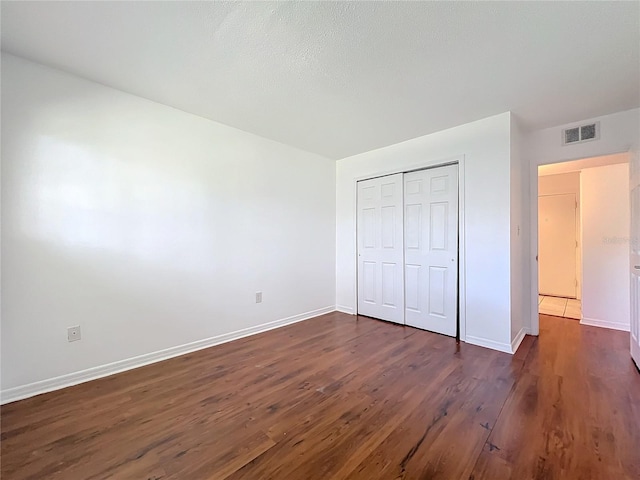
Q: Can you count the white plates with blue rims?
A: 0